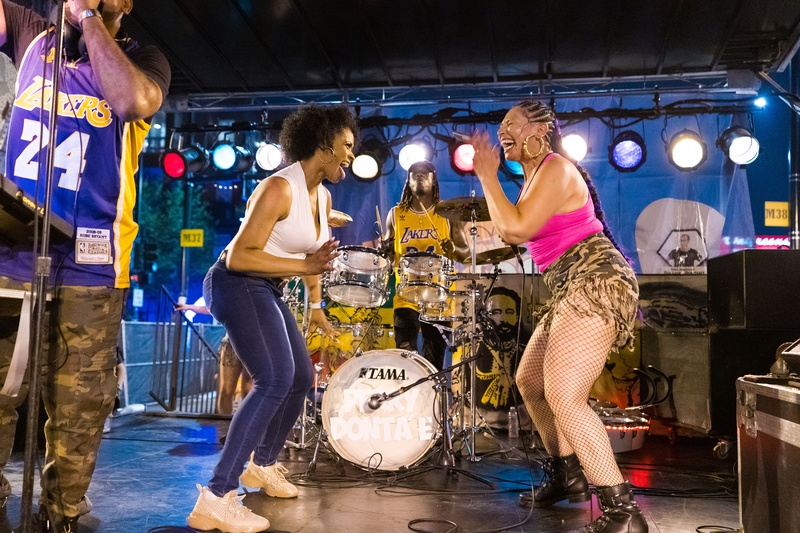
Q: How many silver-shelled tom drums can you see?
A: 2